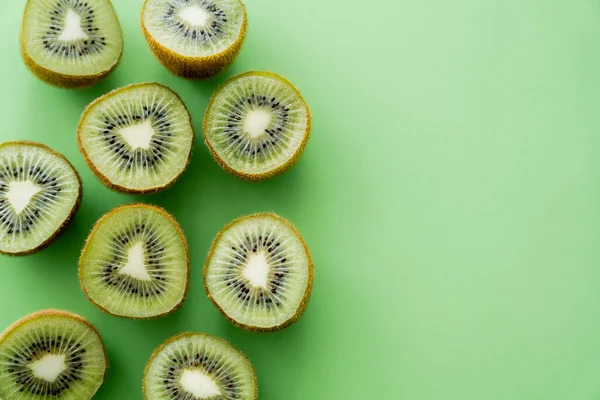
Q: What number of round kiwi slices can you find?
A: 9